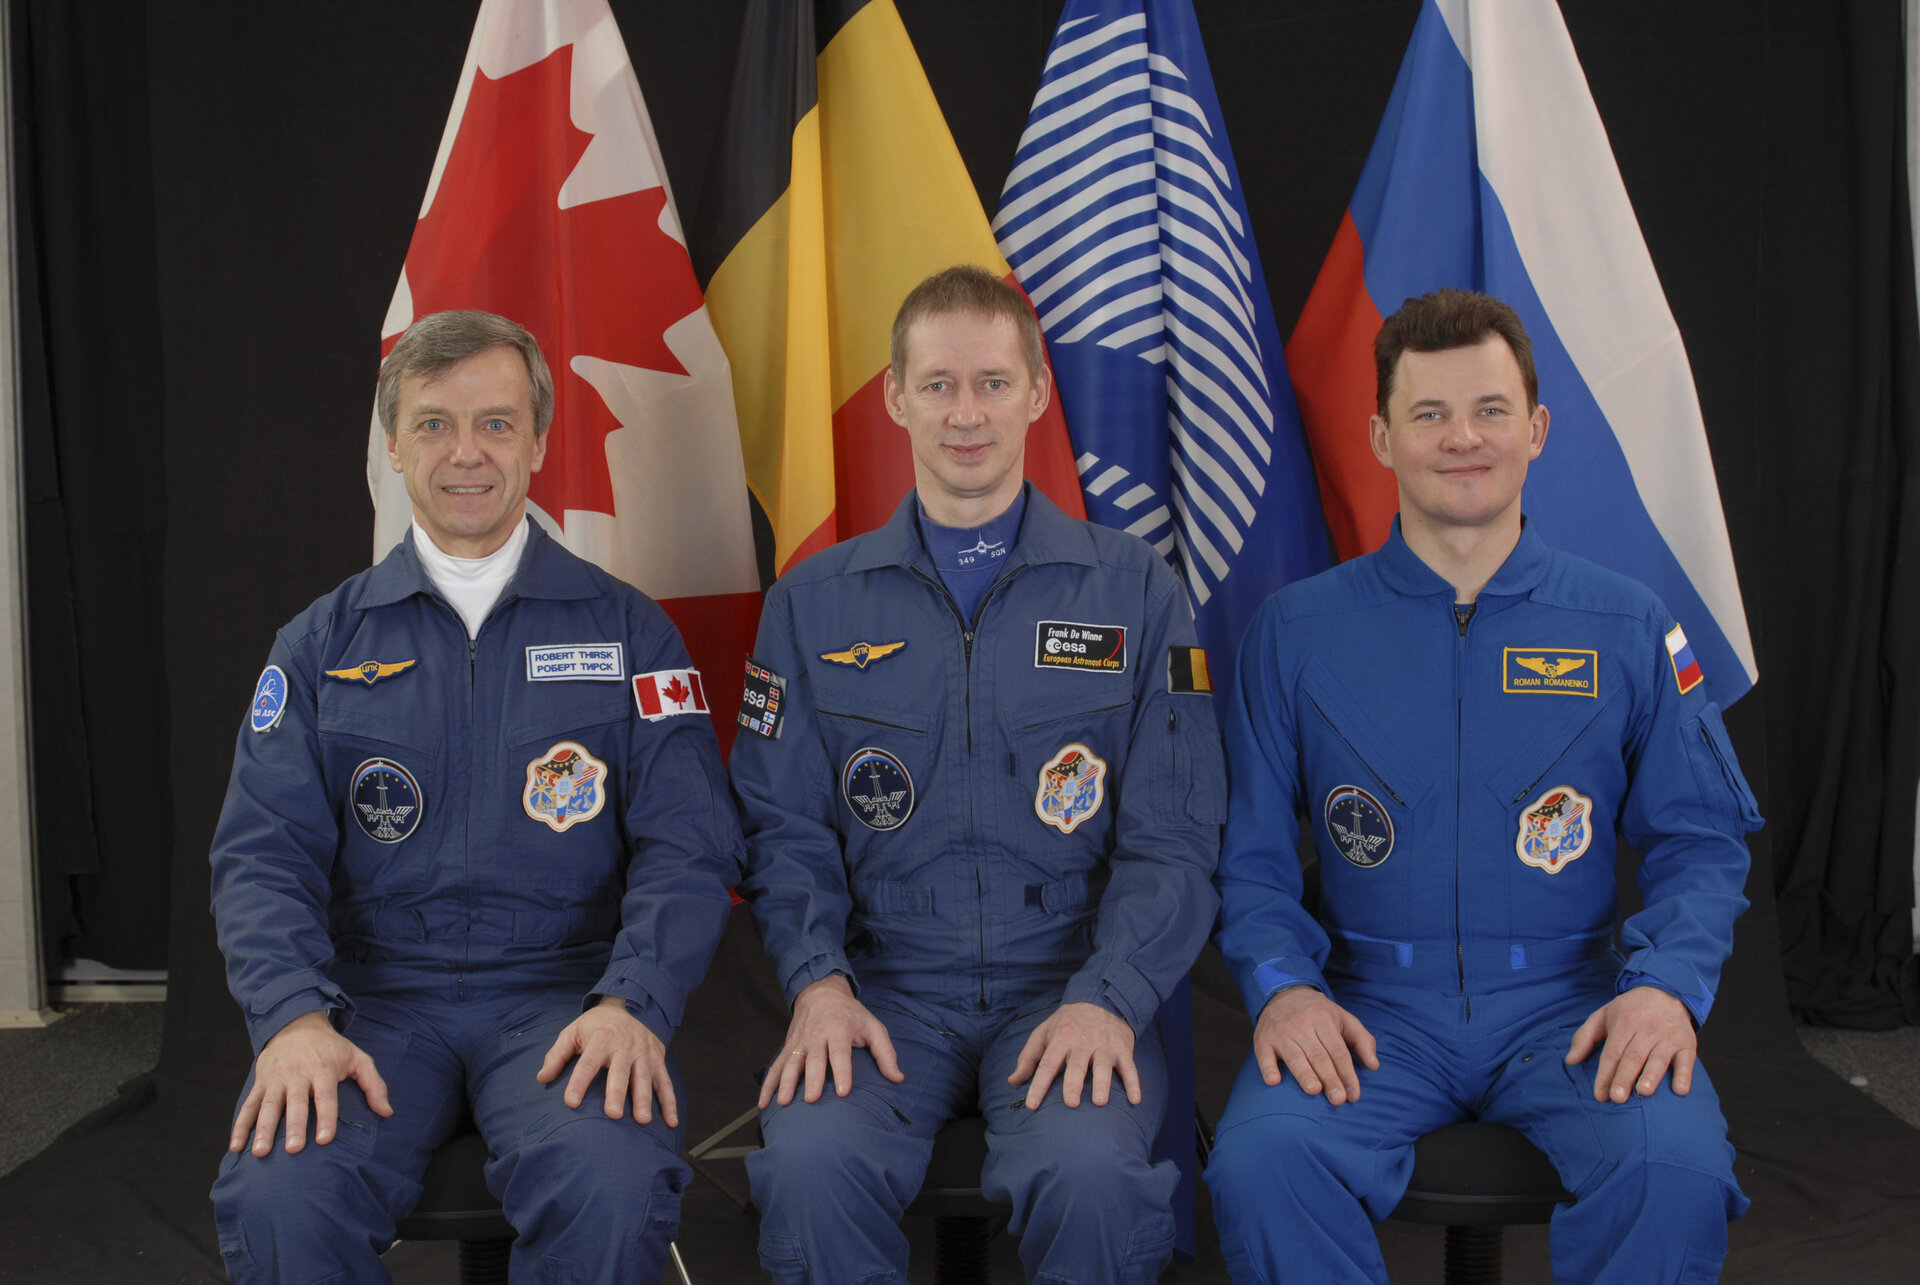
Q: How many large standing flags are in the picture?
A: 4